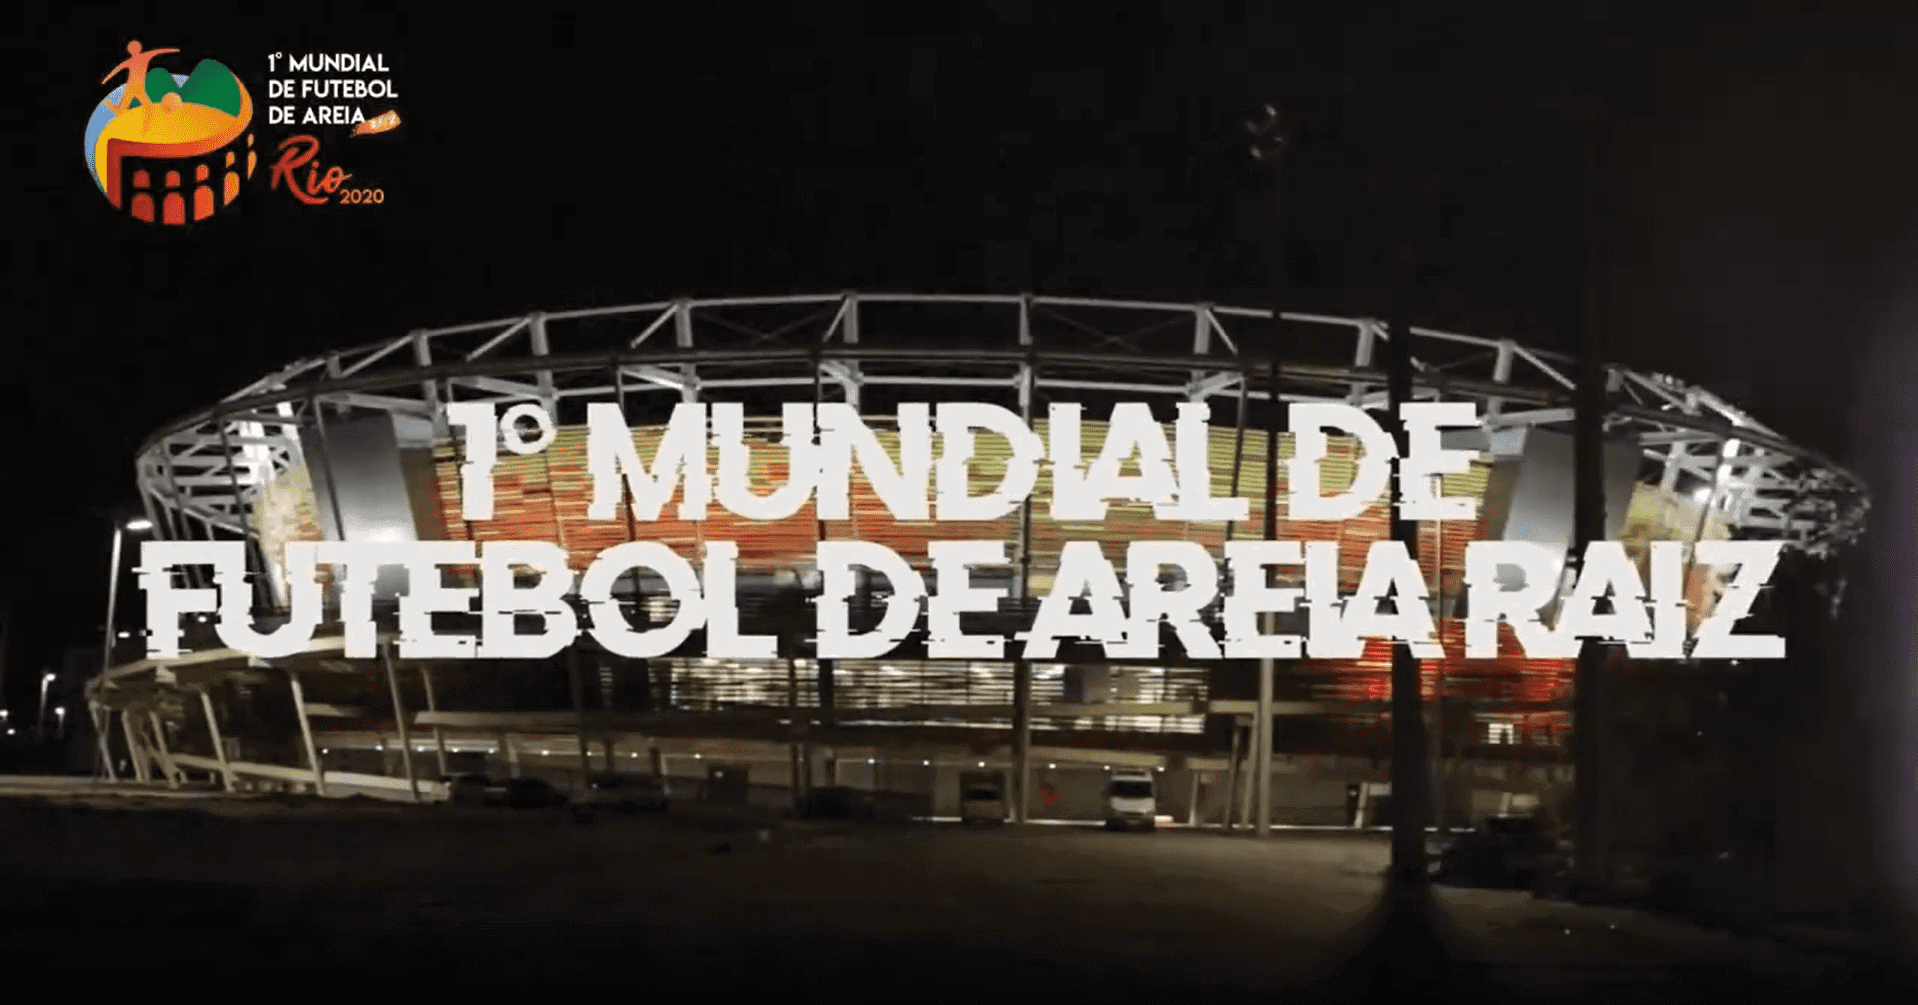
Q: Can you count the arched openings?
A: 10